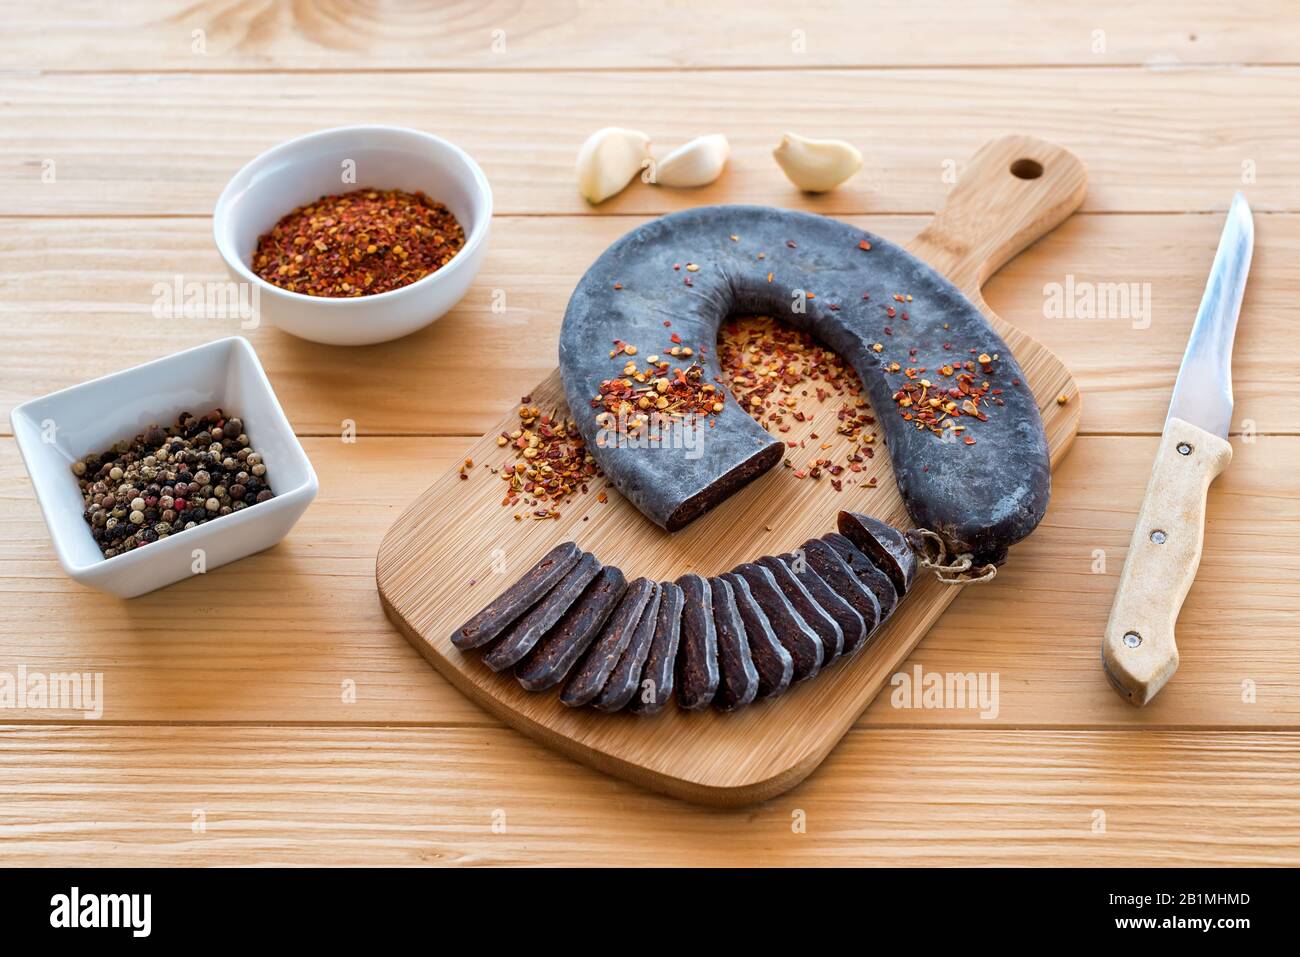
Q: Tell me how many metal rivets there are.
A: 3